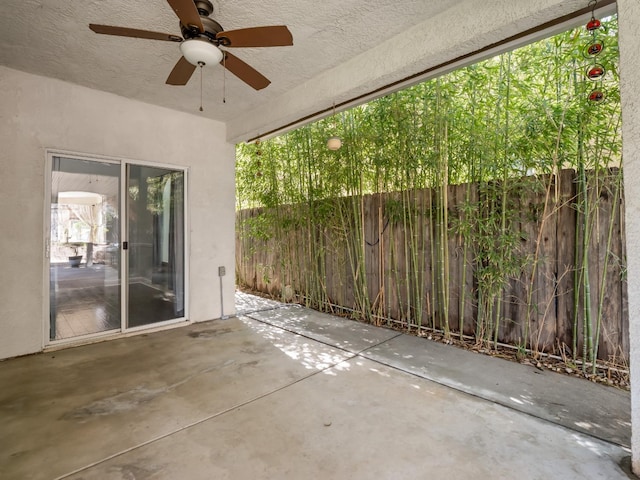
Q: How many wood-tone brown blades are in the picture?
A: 5